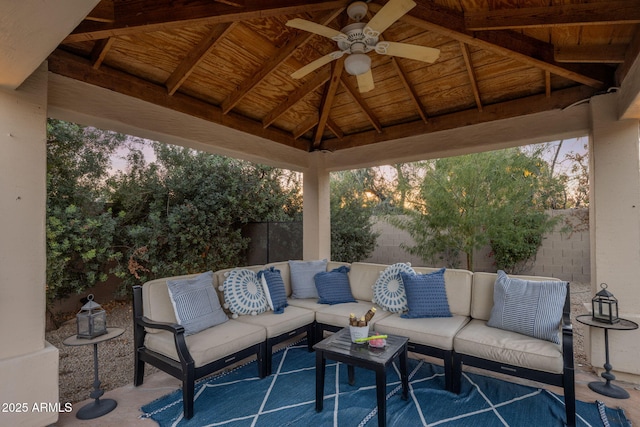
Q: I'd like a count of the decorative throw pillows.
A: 8